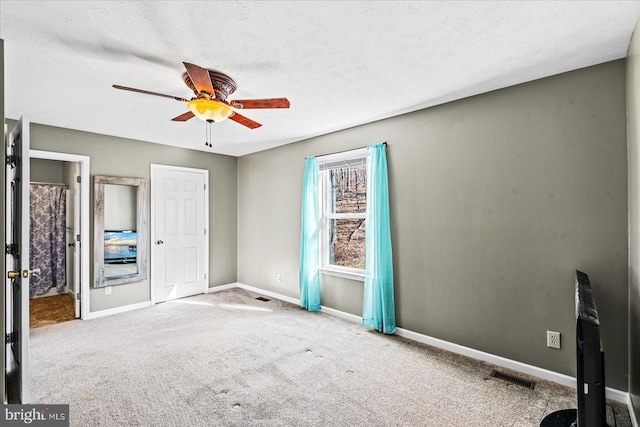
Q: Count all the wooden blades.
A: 5